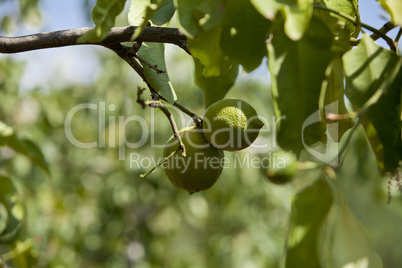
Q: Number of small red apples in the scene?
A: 0